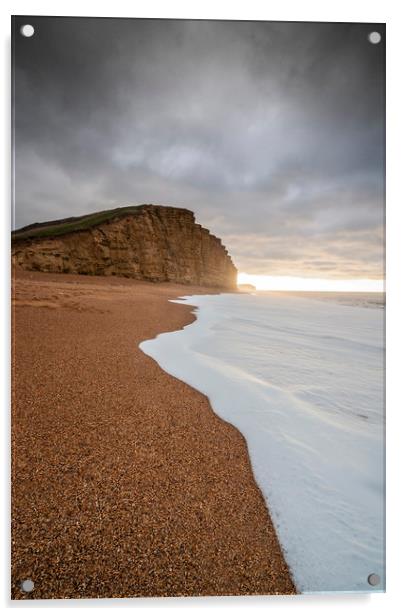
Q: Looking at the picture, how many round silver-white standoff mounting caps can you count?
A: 4